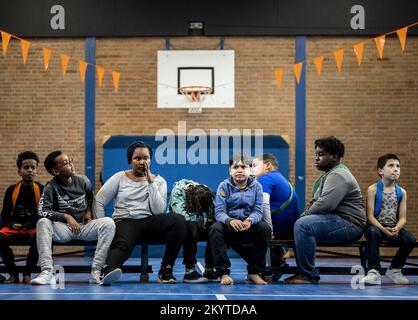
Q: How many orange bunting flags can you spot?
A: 14